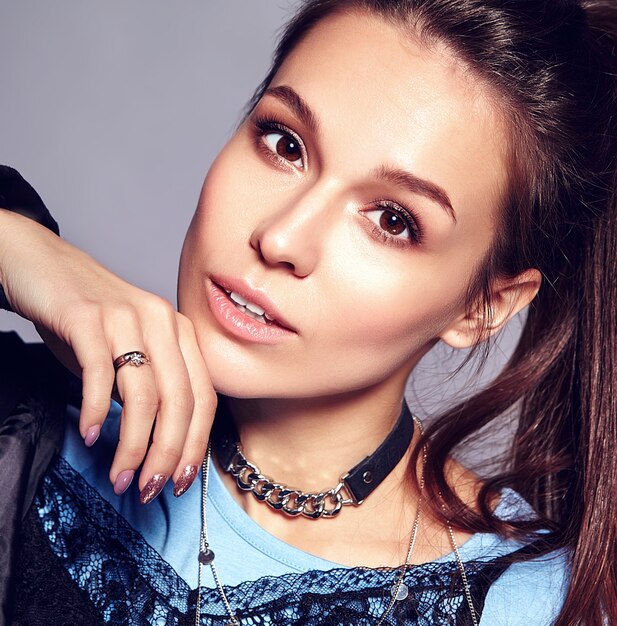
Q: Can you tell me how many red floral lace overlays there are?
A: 0